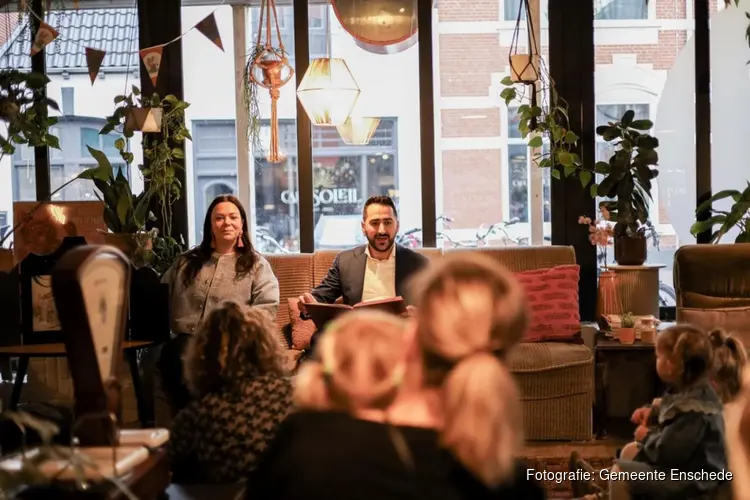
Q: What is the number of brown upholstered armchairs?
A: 1